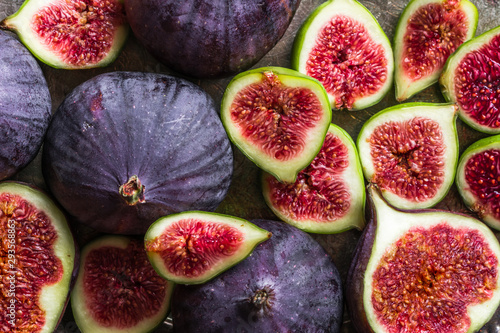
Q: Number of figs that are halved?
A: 12